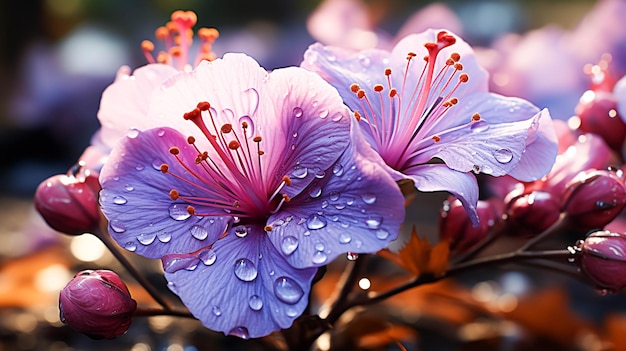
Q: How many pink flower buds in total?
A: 7